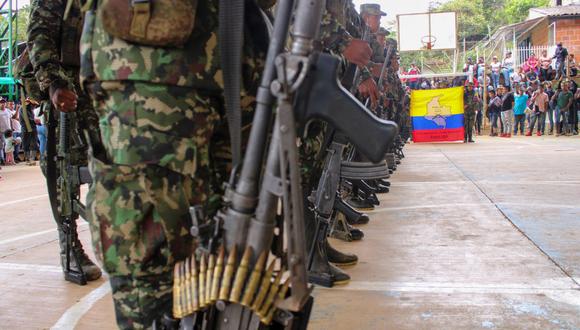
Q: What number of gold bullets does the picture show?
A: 13